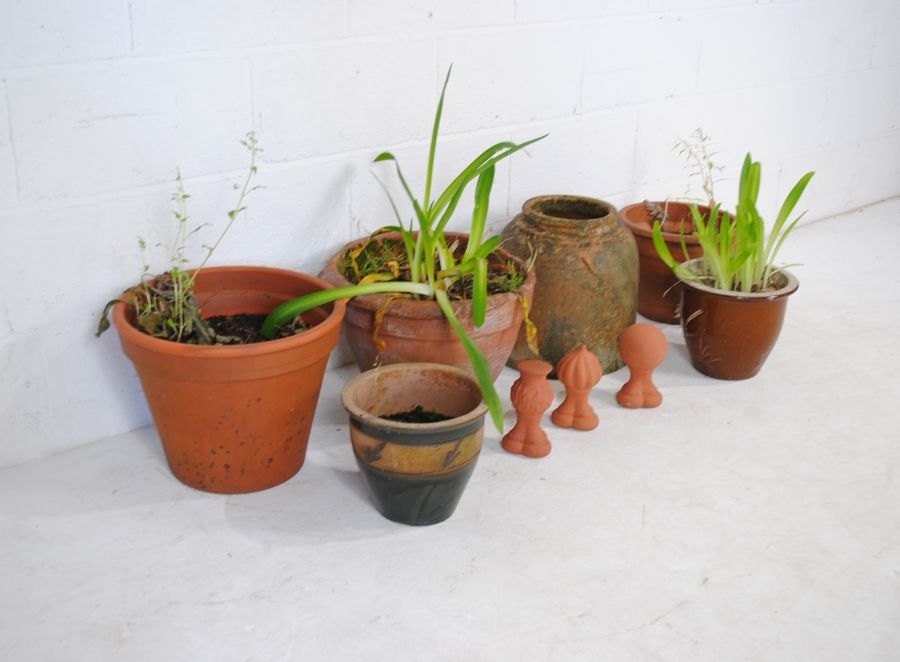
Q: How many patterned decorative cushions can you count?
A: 0